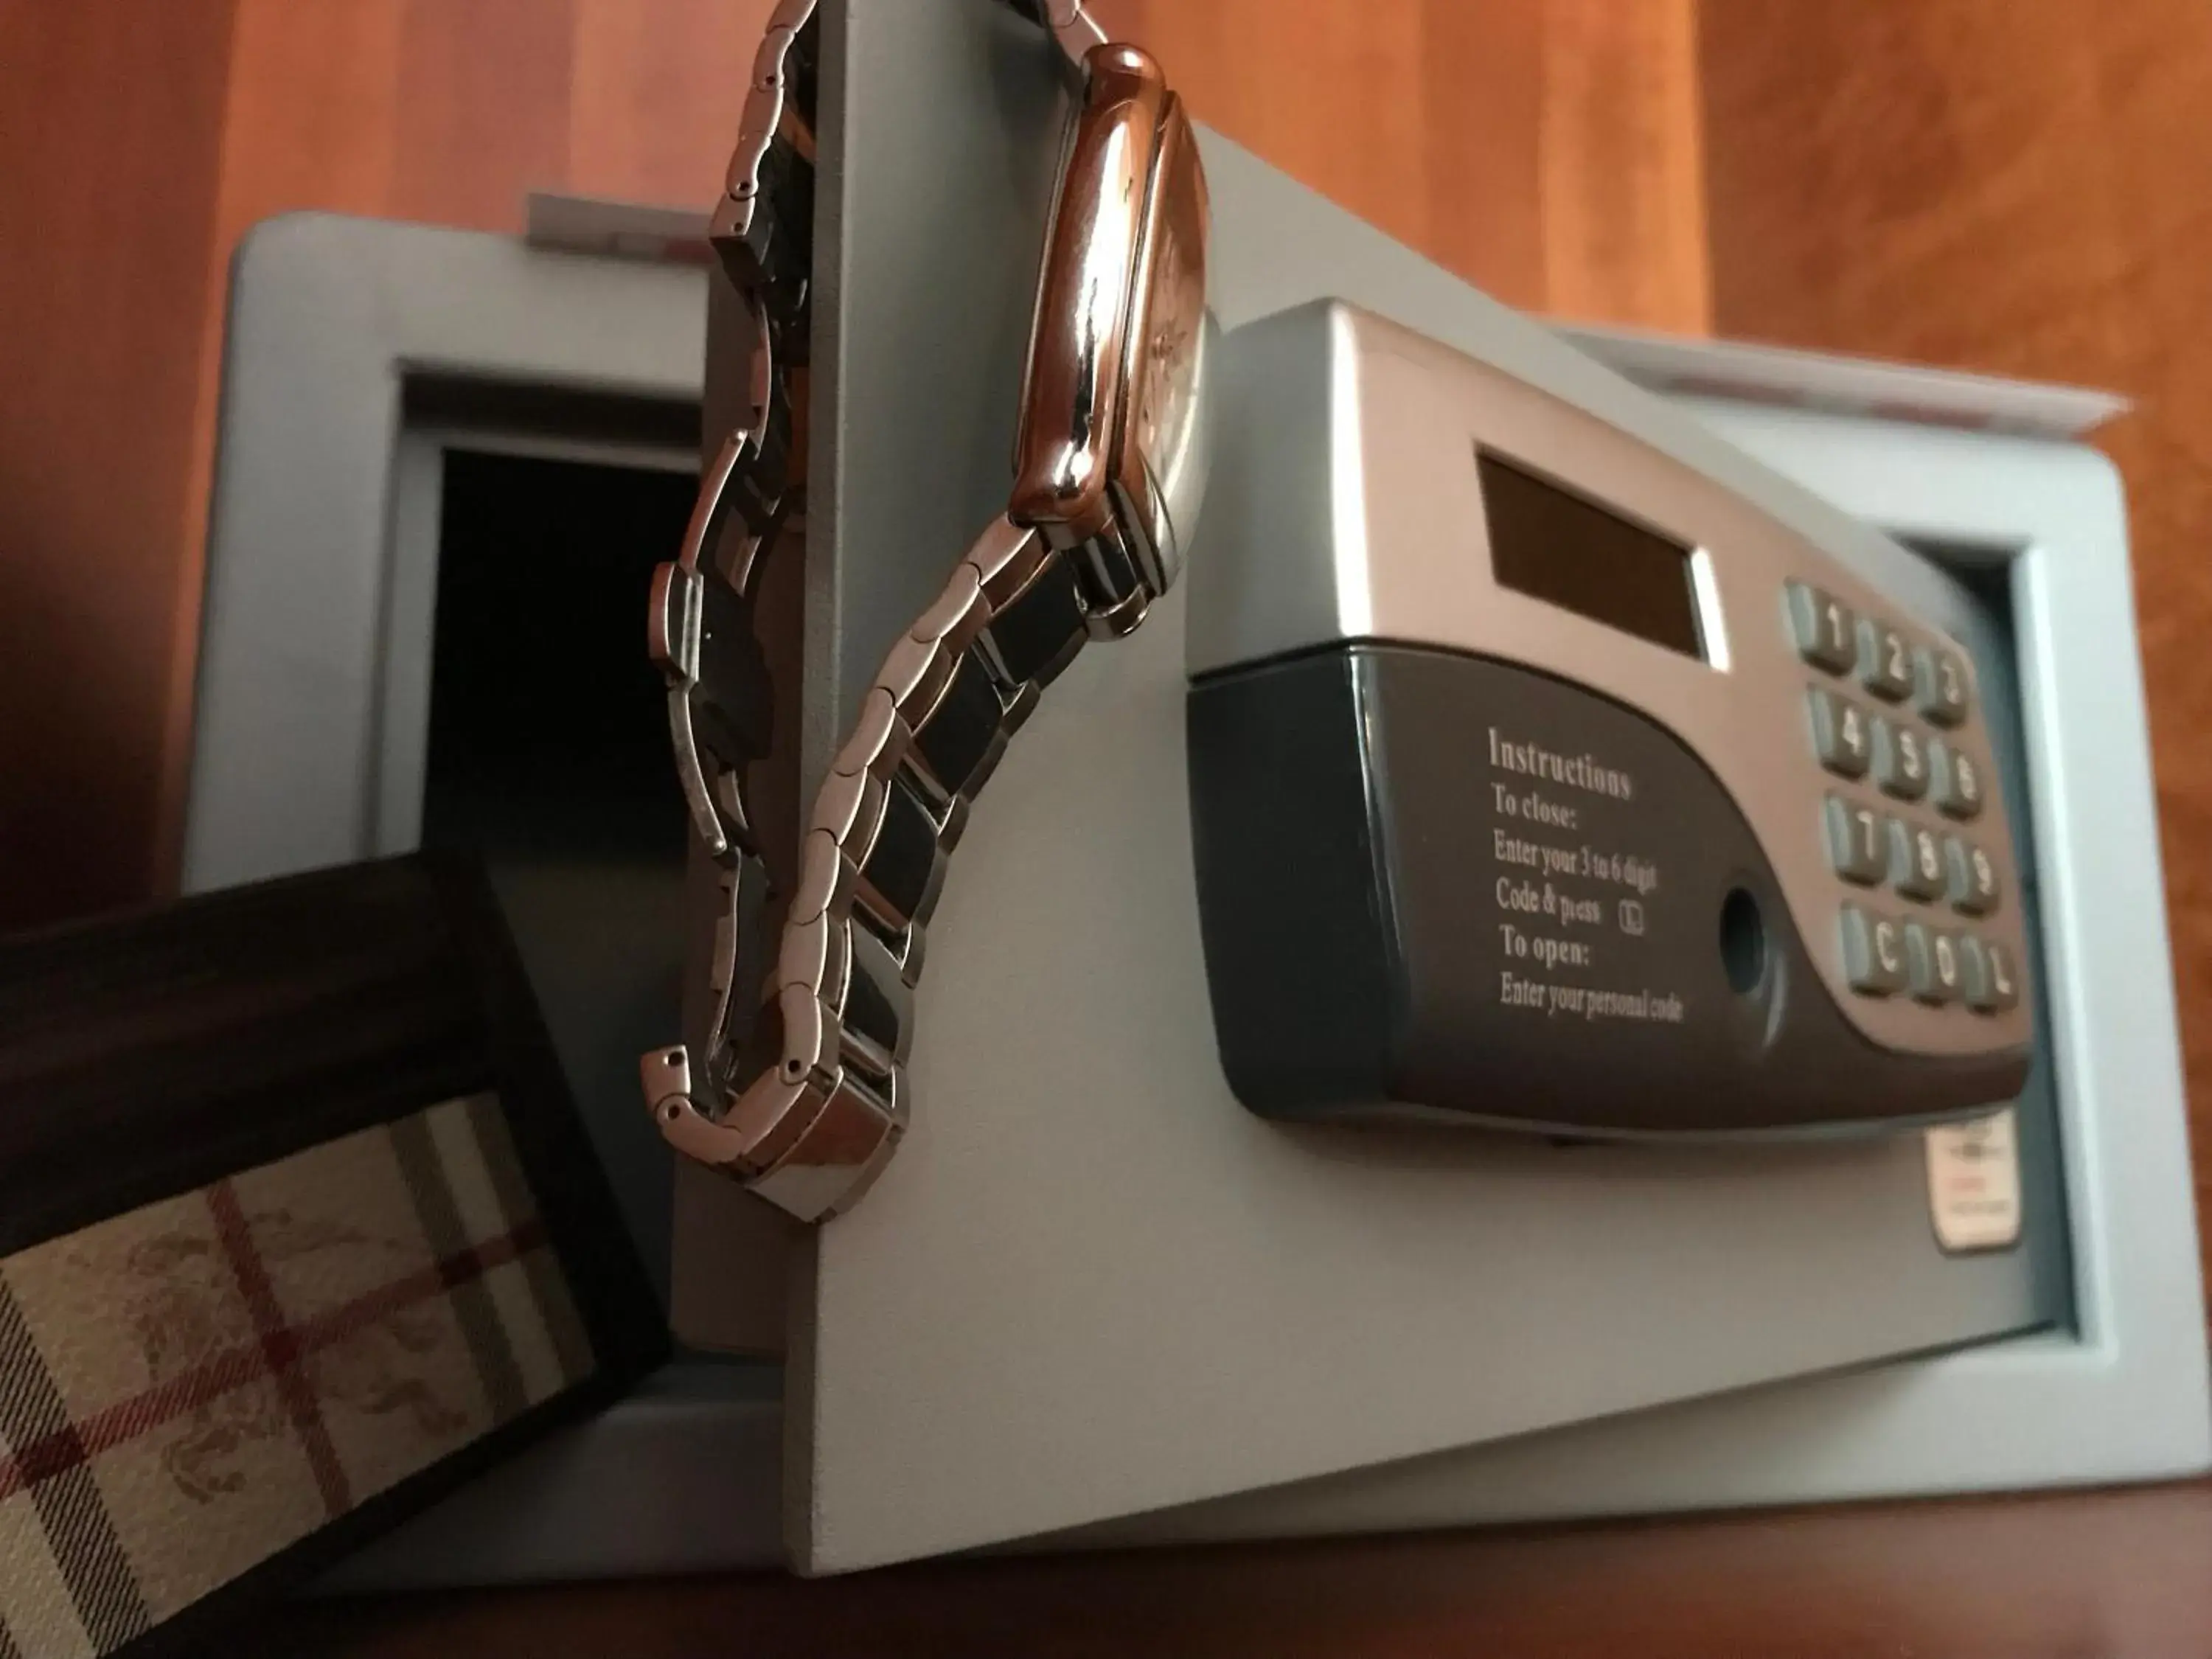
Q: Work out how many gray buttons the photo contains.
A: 12